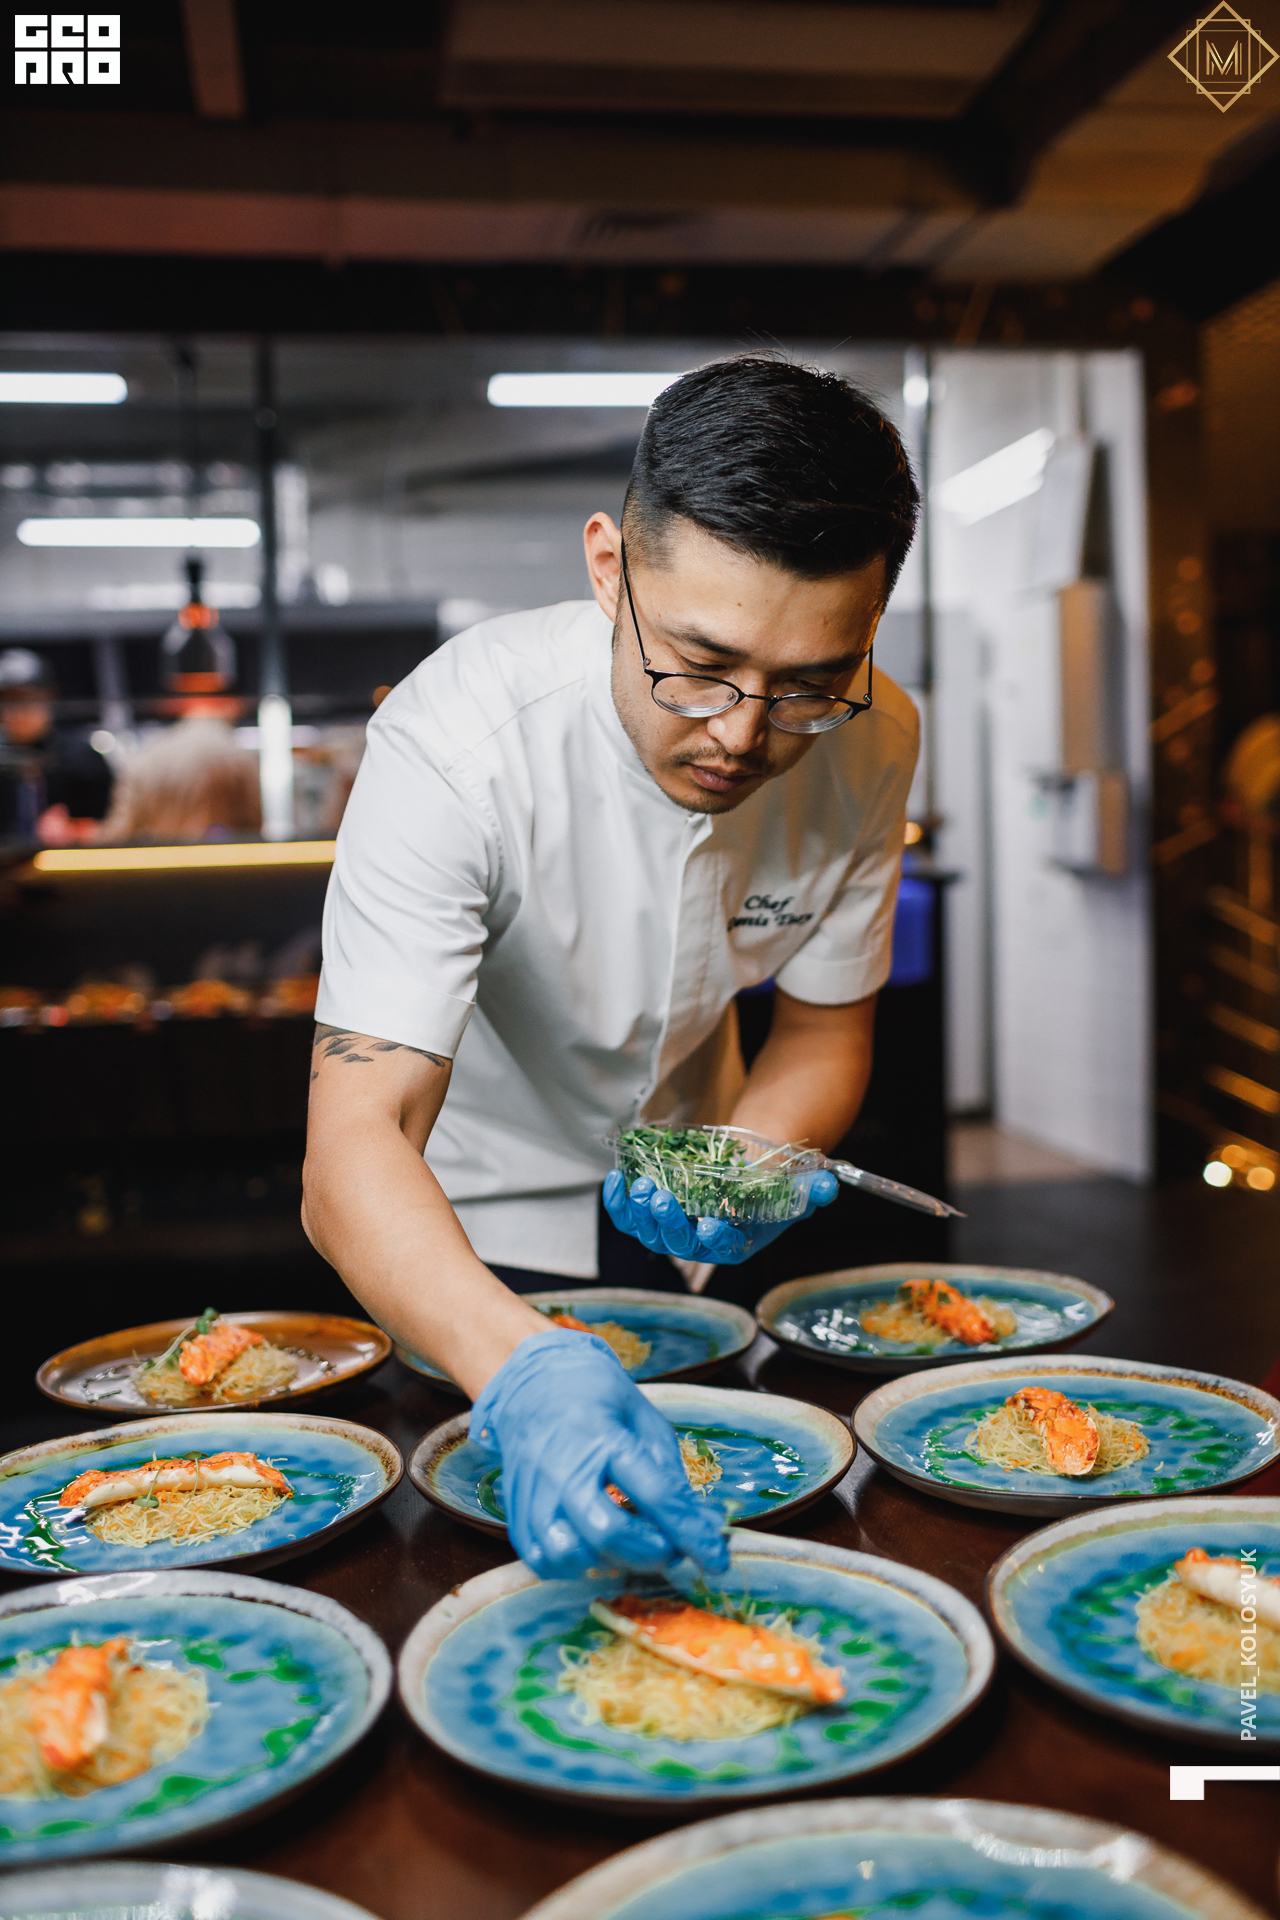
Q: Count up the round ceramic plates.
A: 11